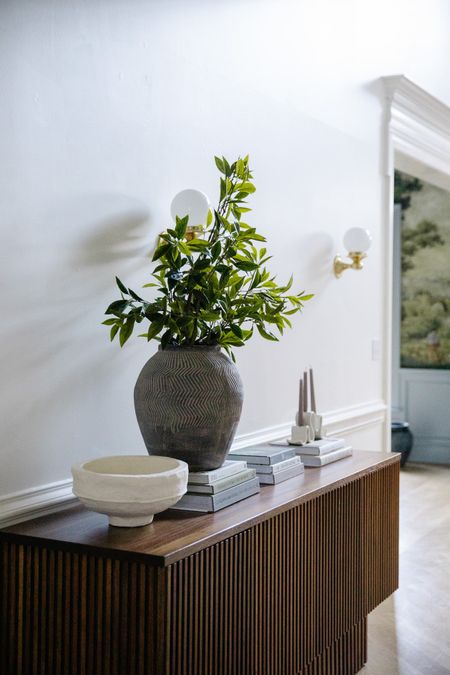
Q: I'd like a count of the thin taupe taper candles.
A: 3